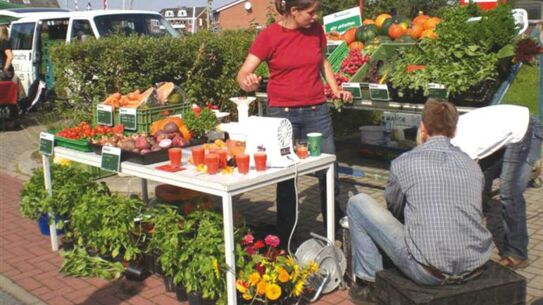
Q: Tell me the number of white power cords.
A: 1